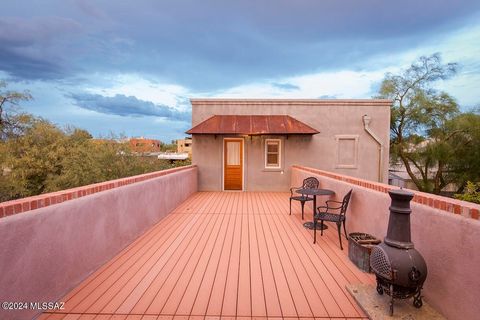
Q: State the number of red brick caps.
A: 2